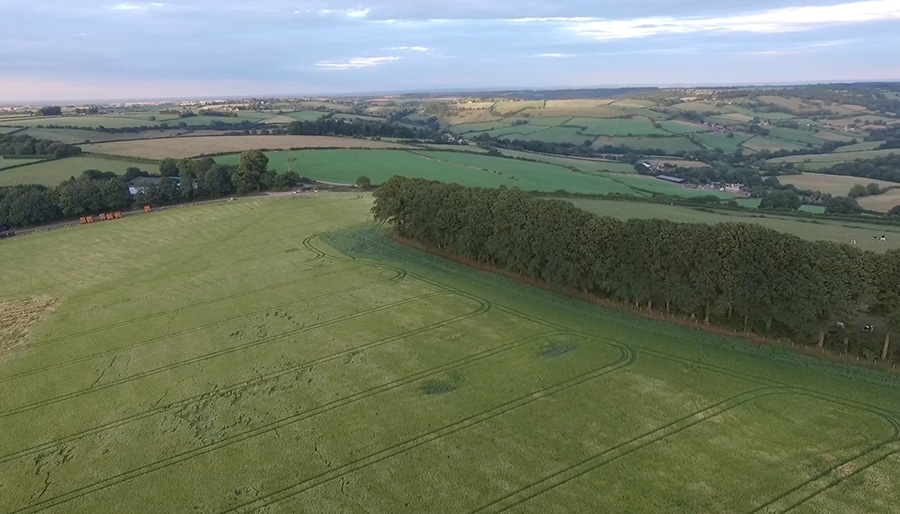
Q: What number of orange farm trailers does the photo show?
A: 6